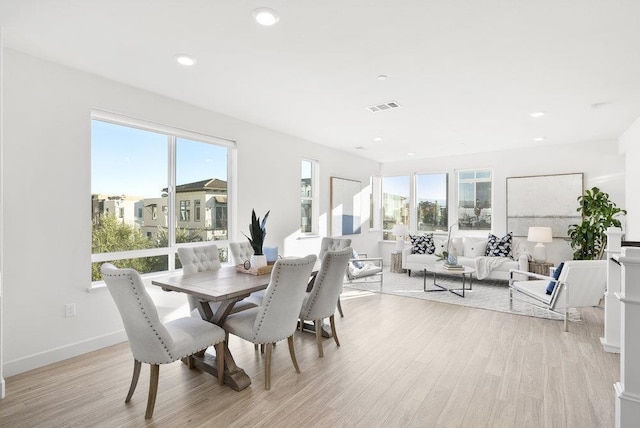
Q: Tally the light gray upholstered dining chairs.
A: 6